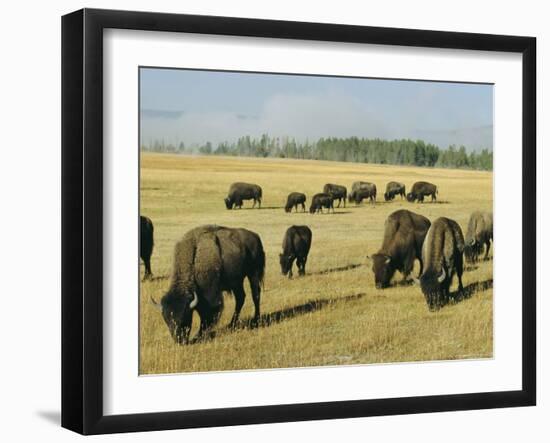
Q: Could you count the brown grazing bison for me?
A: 13